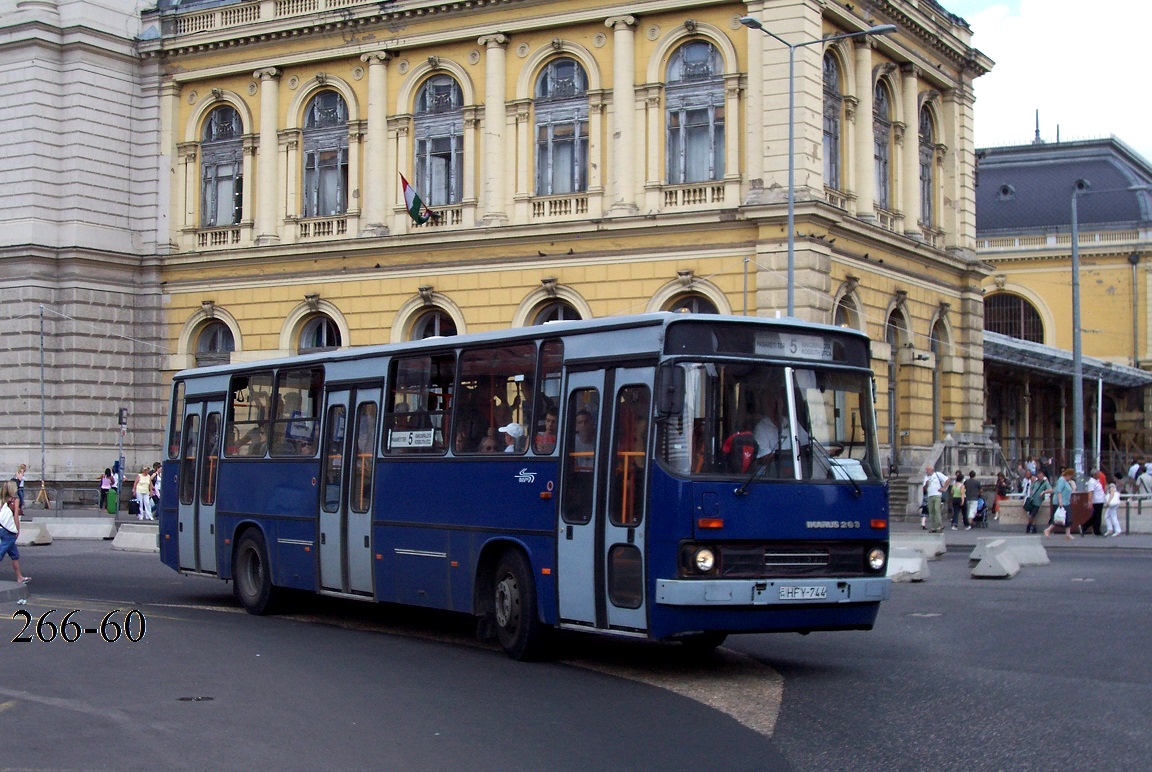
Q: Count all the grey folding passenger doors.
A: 3